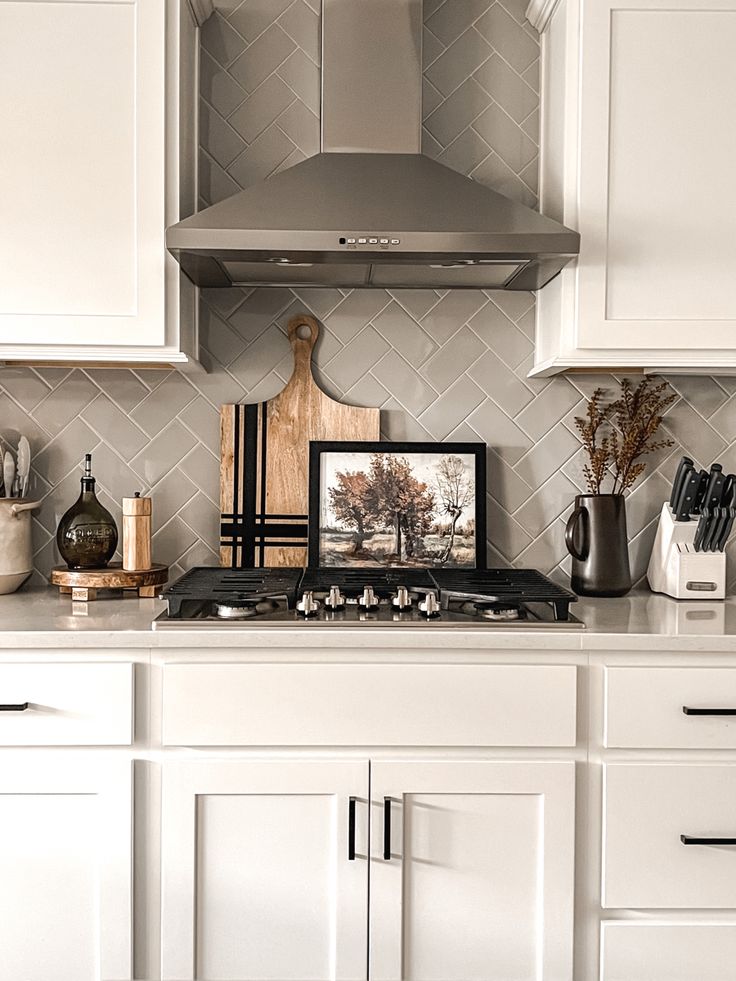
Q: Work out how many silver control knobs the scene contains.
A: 5